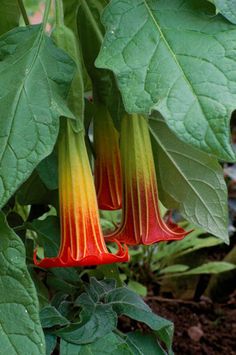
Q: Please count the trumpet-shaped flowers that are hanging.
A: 3